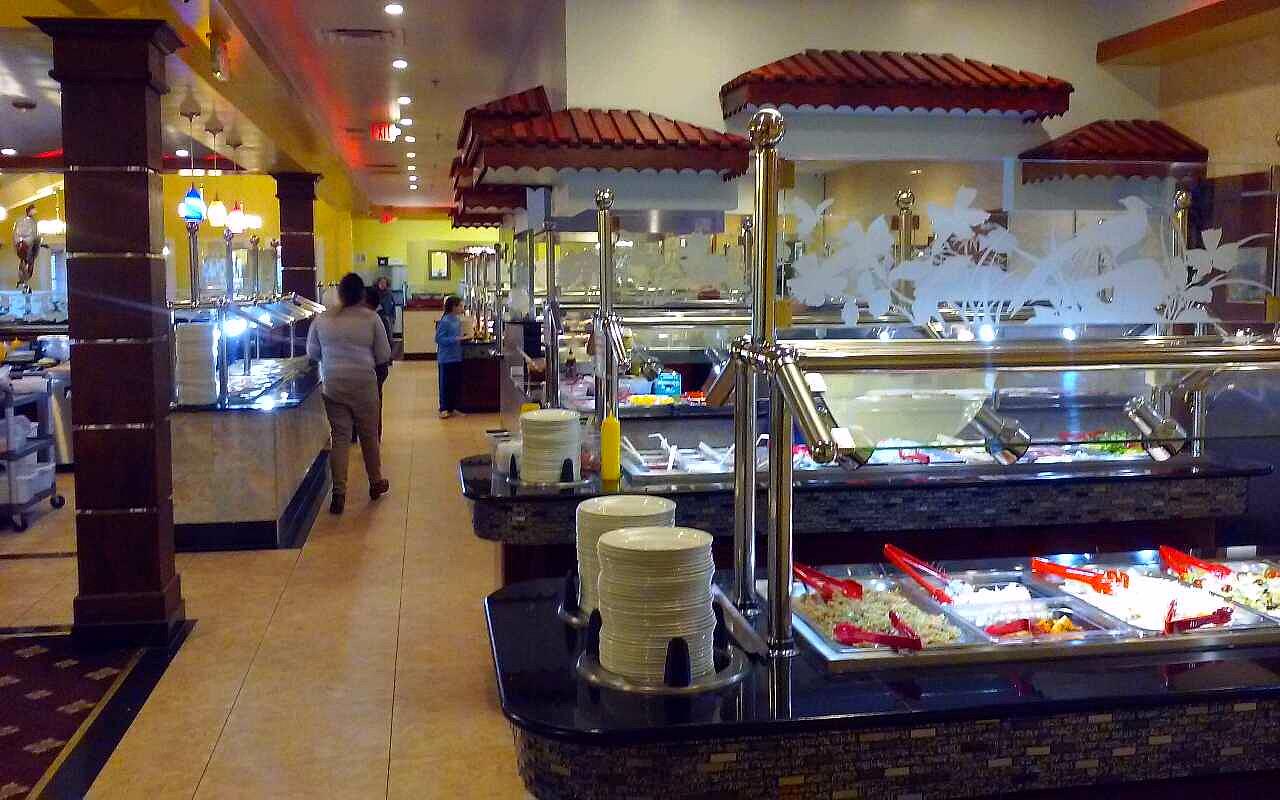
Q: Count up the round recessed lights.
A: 11